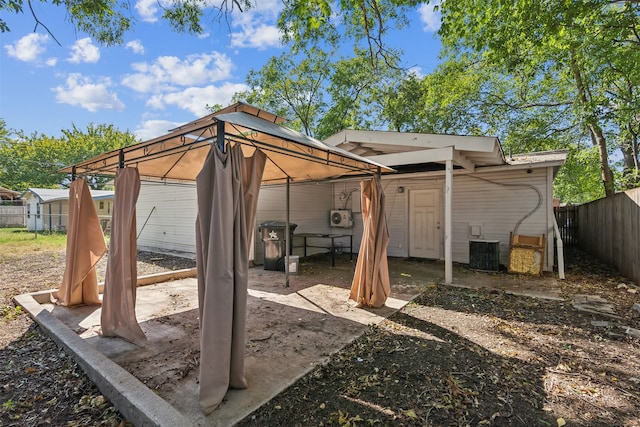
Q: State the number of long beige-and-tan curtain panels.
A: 4